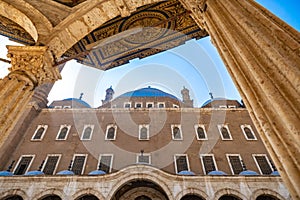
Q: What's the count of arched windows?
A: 9